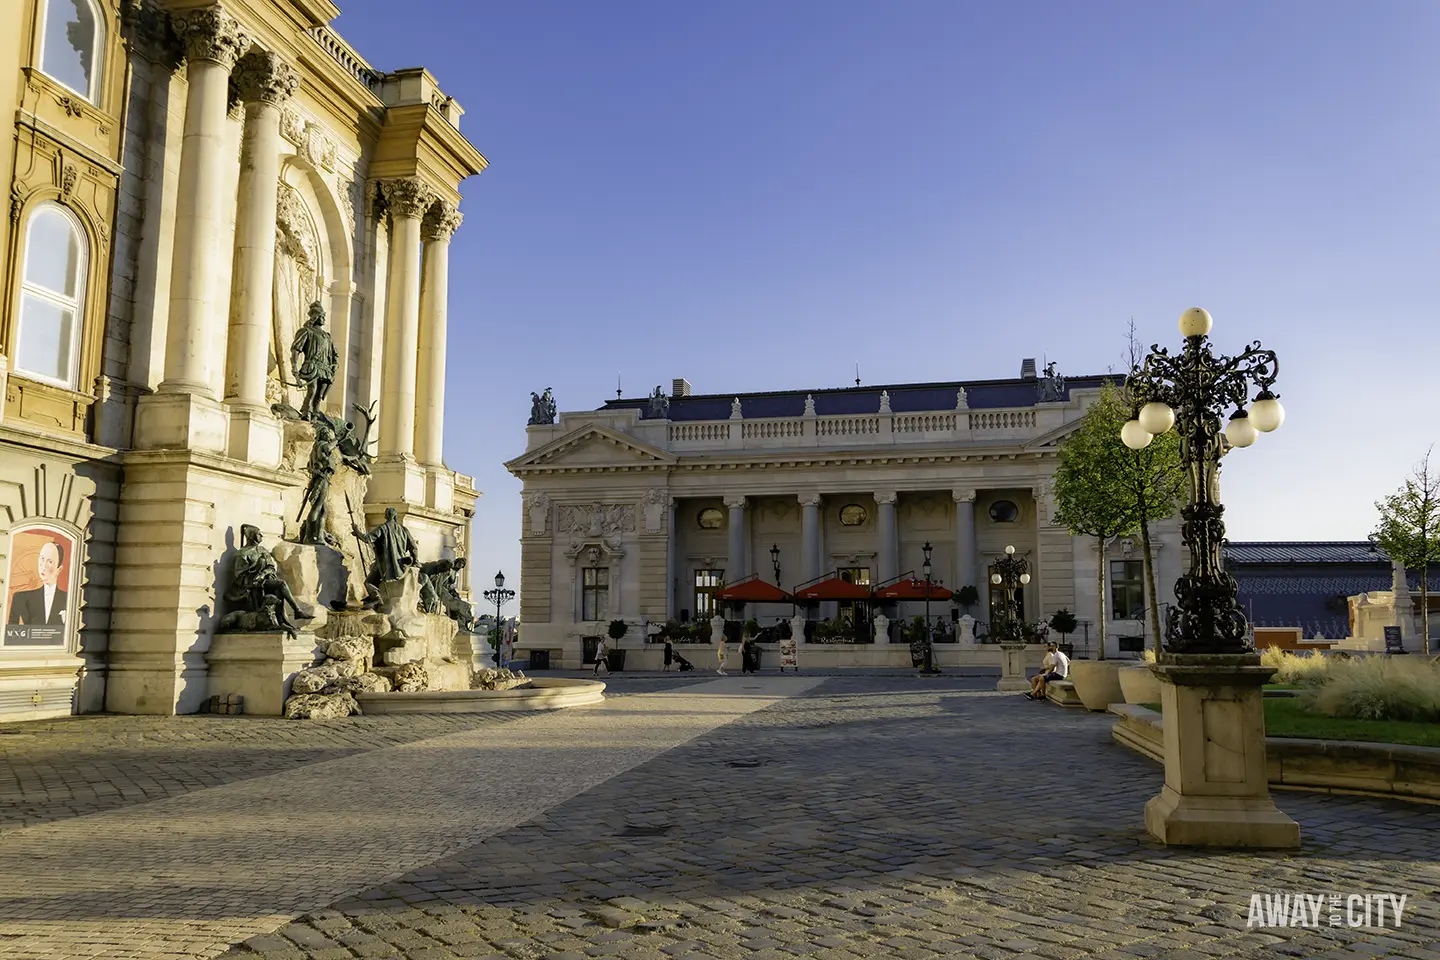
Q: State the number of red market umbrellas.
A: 3